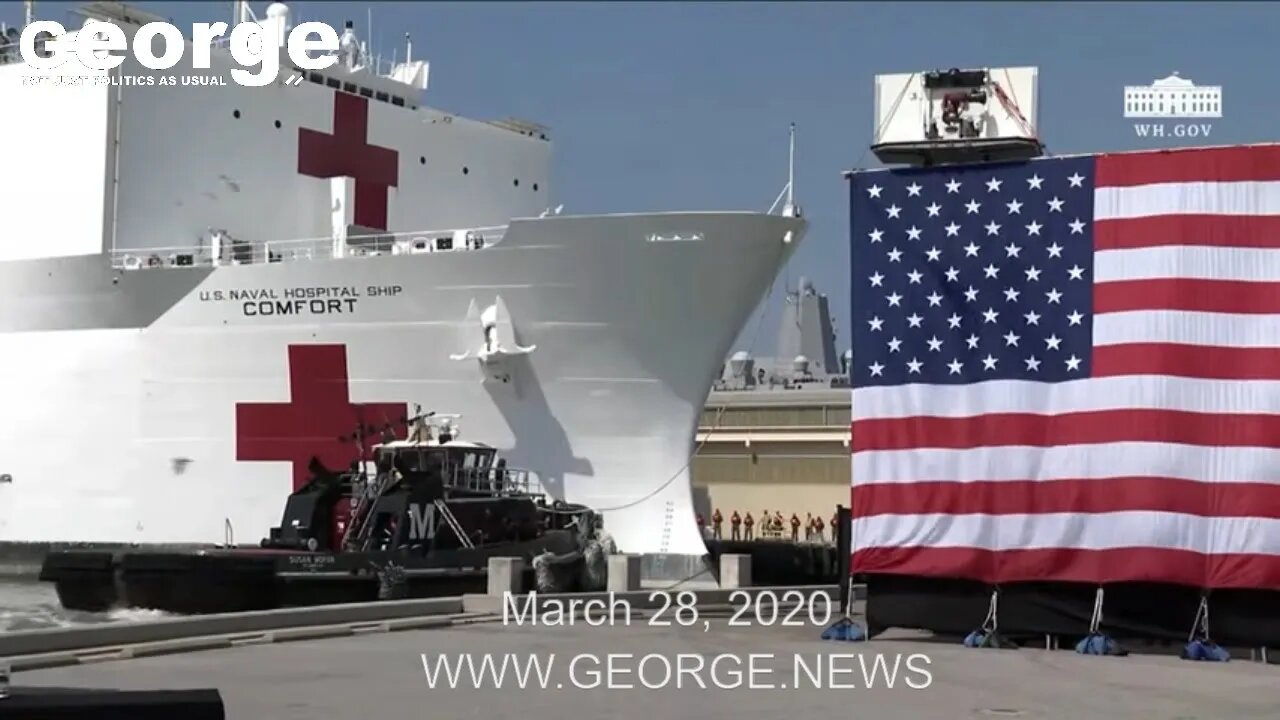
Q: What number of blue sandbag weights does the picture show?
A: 4